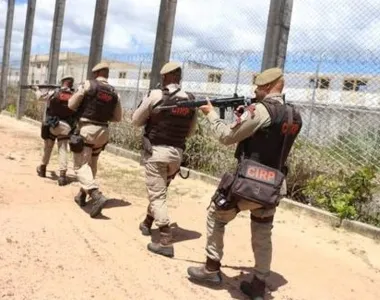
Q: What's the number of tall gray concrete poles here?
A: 6